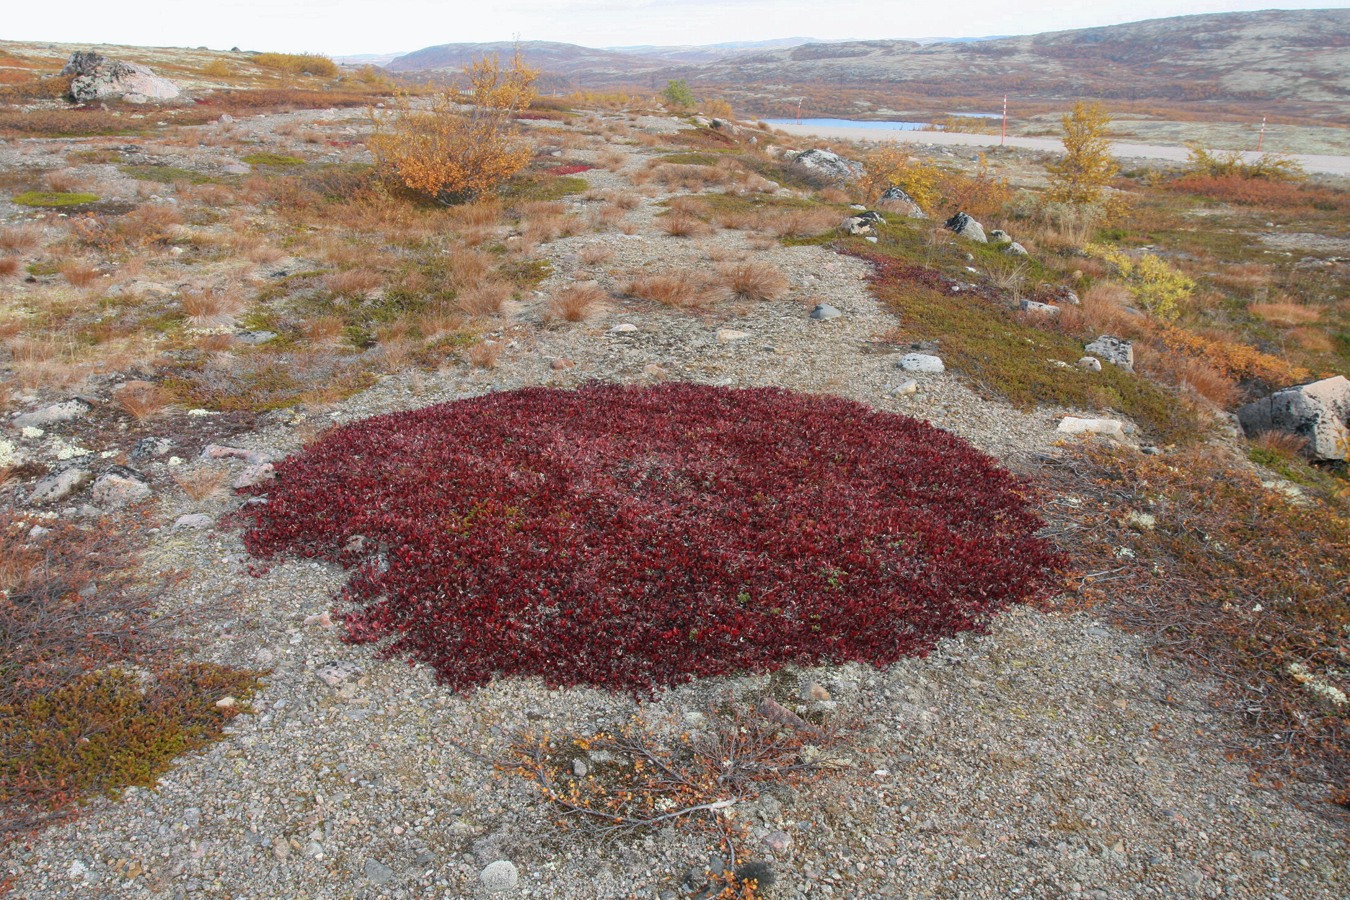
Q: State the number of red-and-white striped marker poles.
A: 3